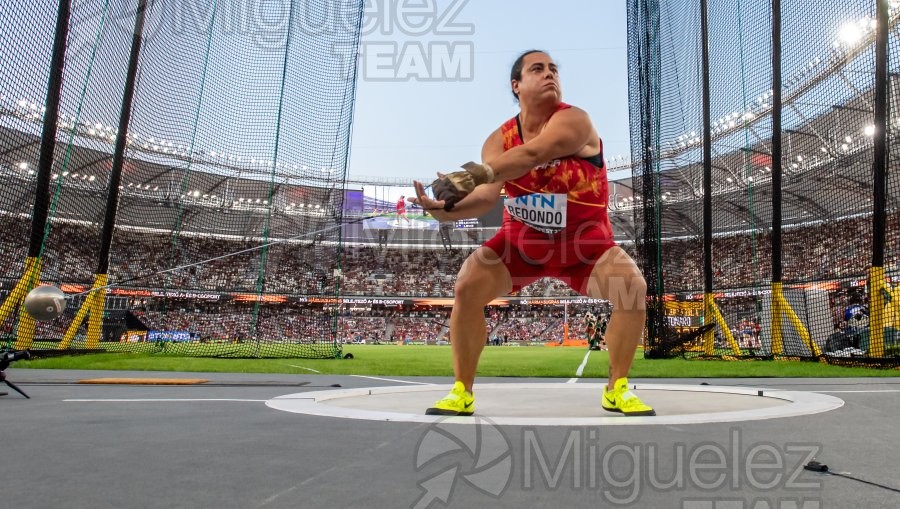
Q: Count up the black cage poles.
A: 5